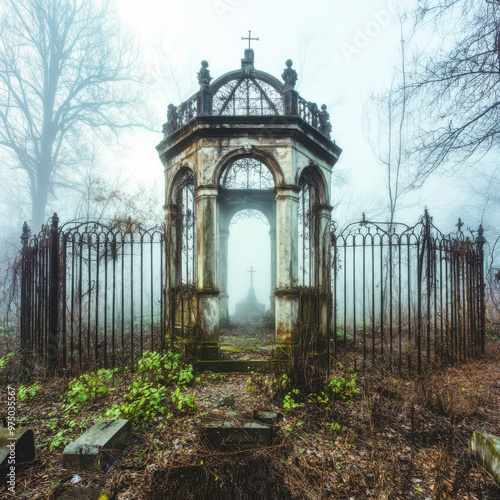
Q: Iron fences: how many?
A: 2